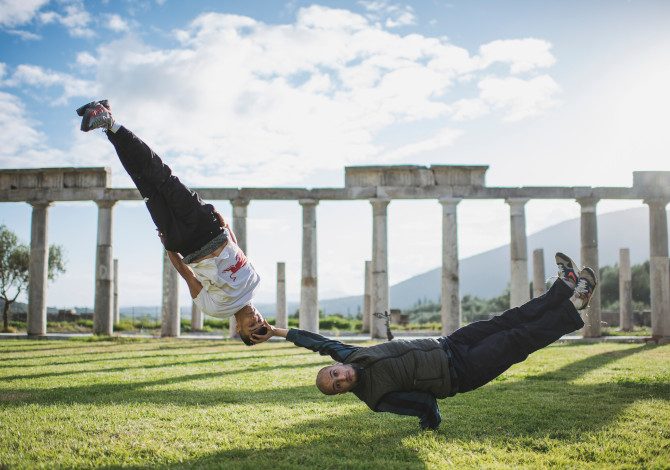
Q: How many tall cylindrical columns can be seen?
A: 10